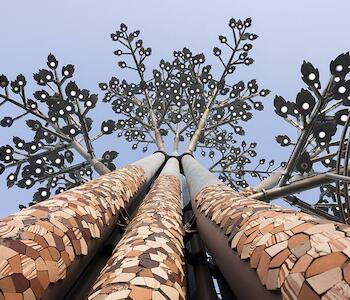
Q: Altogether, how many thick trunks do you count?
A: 3